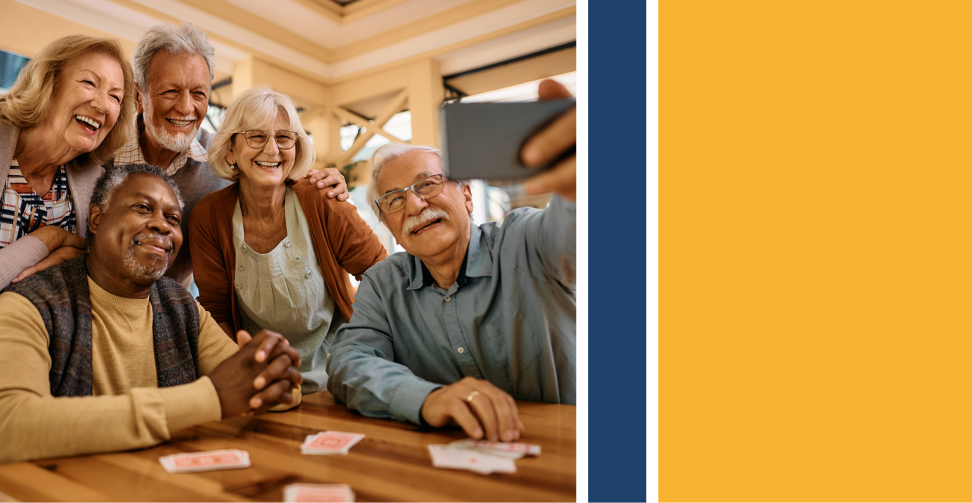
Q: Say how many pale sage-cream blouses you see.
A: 1